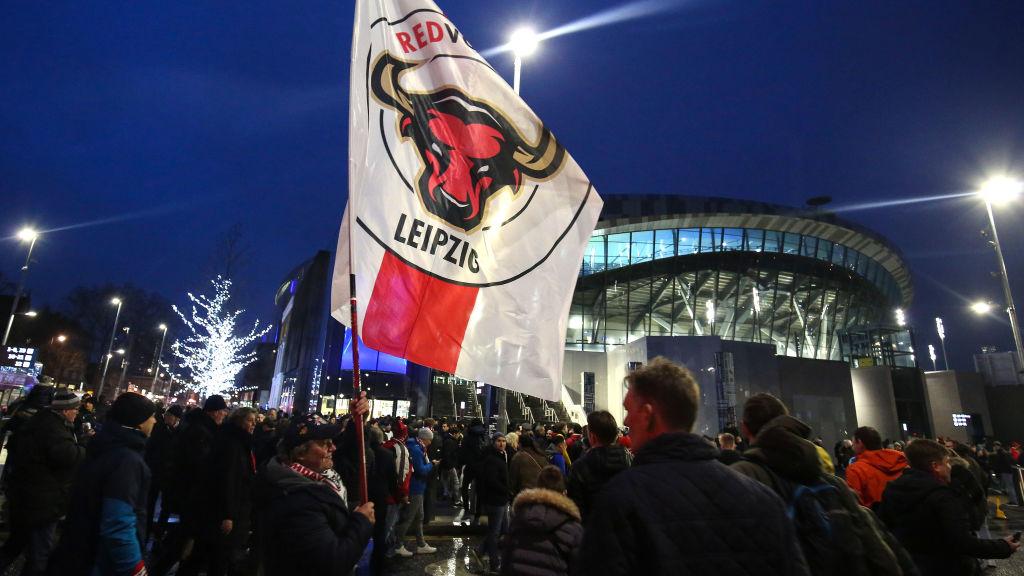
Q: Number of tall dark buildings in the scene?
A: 1